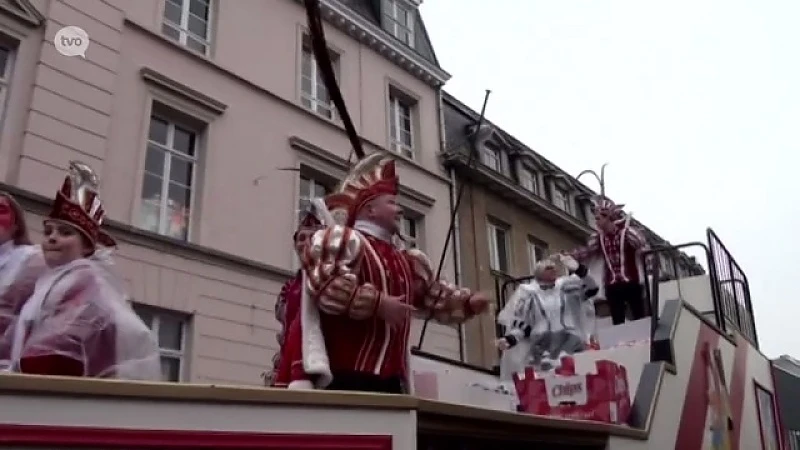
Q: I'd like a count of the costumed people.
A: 6